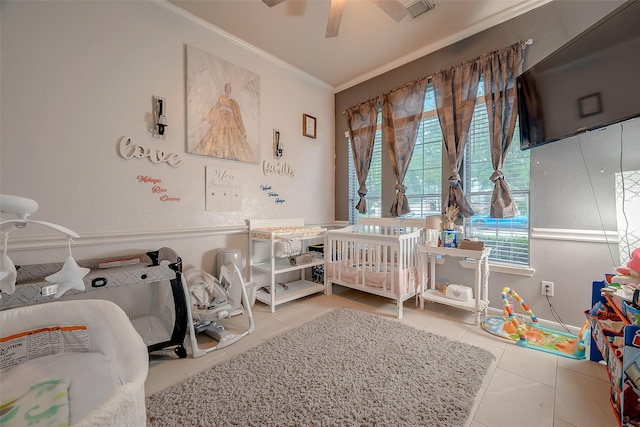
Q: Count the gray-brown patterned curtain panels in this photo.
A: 4